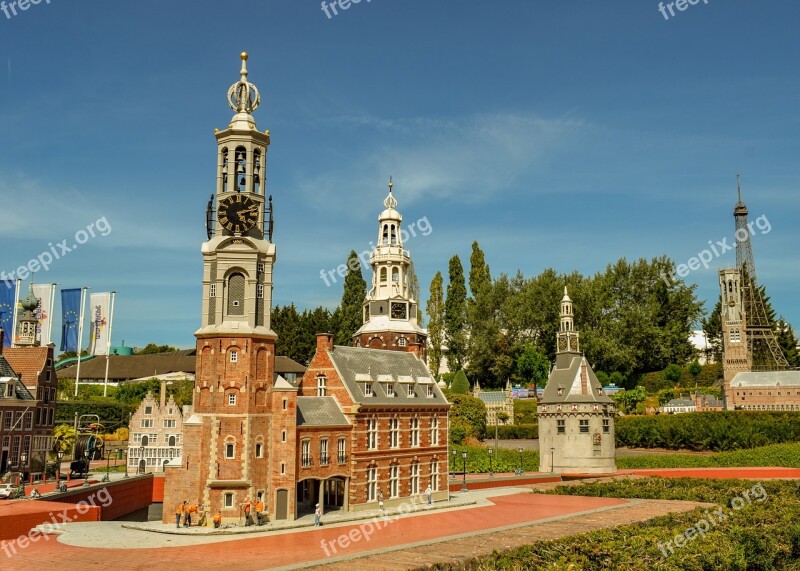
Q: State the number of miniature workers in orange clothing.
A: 5